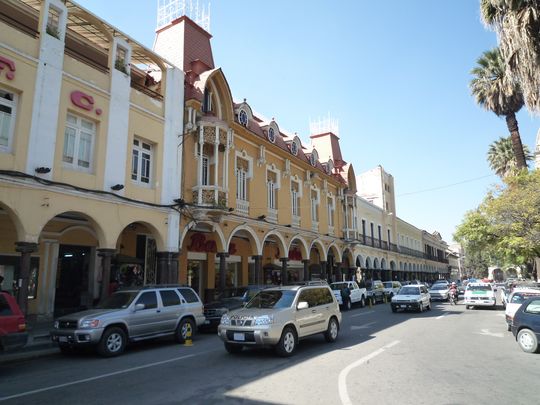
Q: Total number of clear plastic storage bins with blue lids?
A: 0